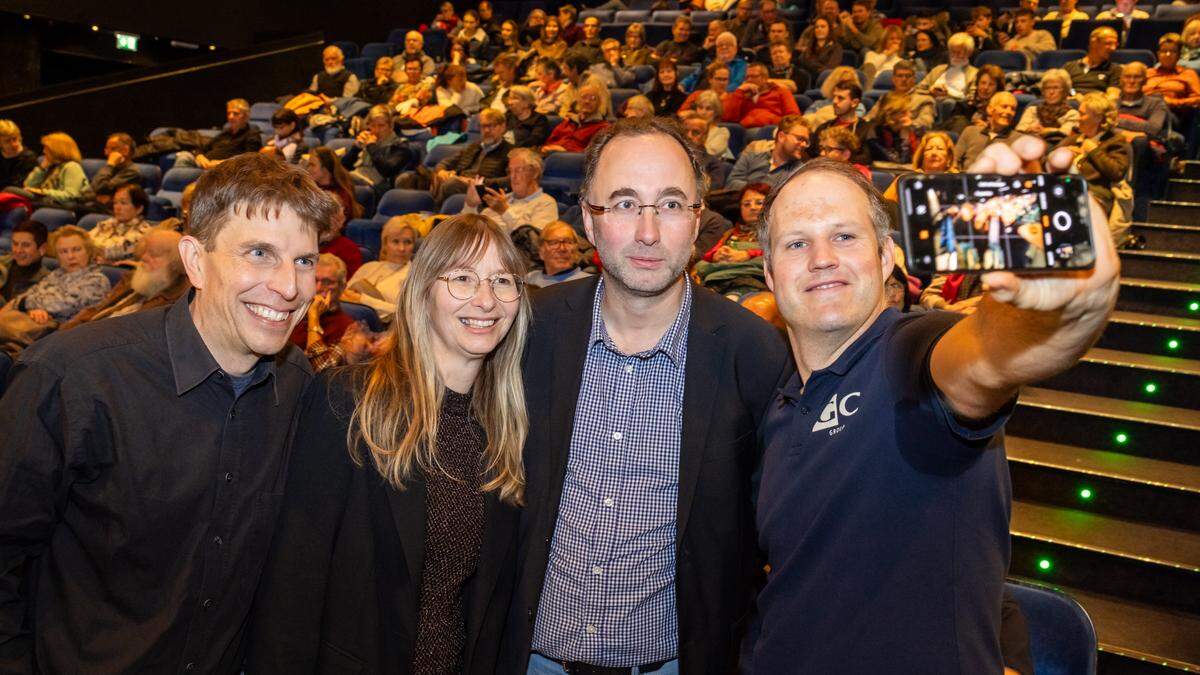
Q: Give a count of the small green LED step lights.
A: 6